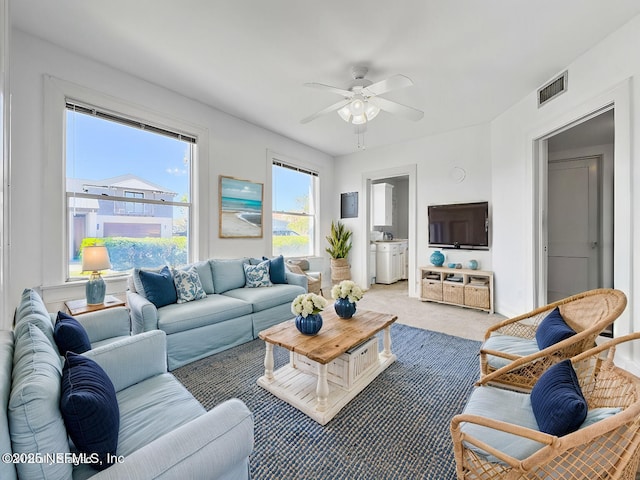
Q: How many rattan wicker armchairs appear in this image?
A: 2